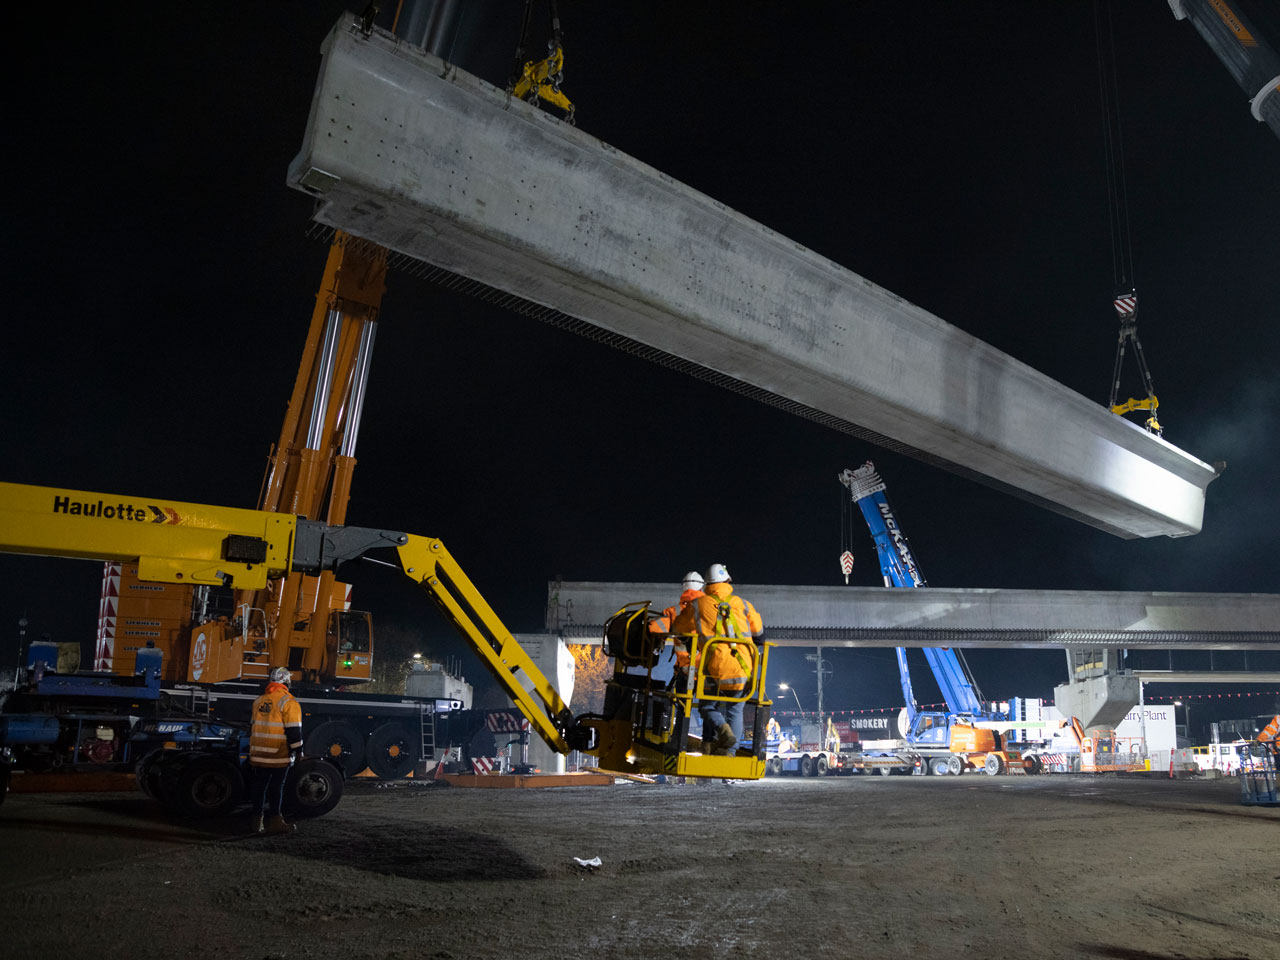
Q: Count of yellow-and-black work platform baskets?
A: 1